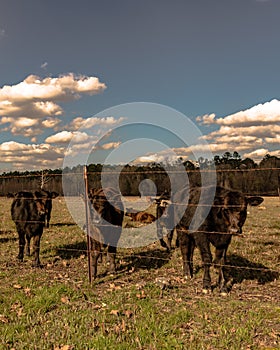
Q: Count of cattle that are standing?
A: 4